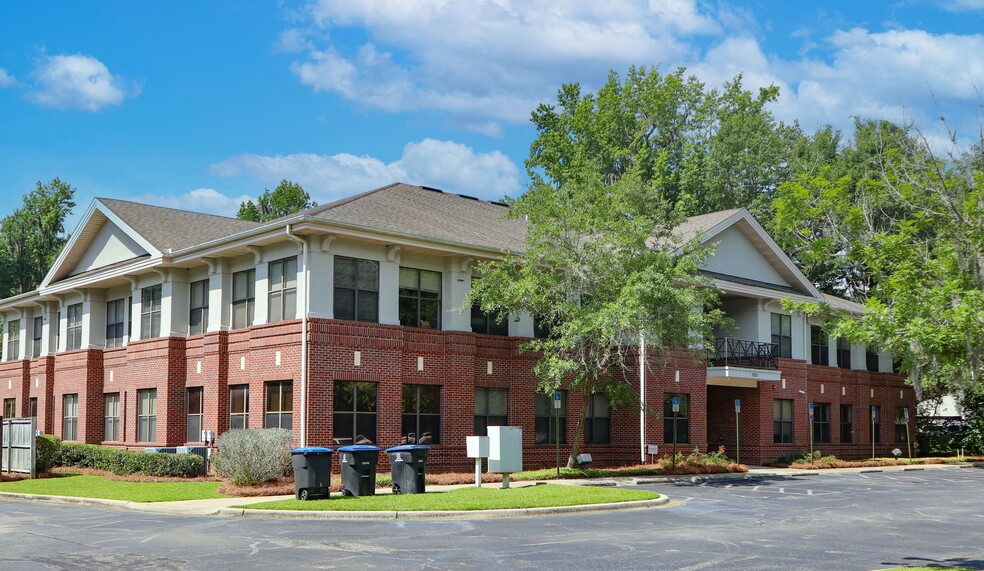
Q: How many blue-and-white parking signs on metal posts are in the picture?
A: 6